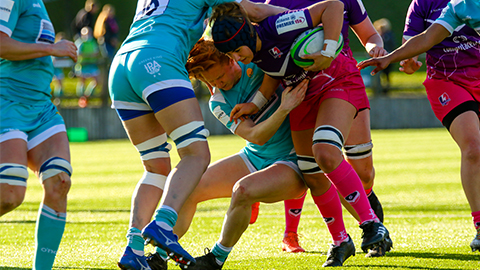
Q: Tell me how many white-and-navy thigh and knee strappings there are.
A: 7